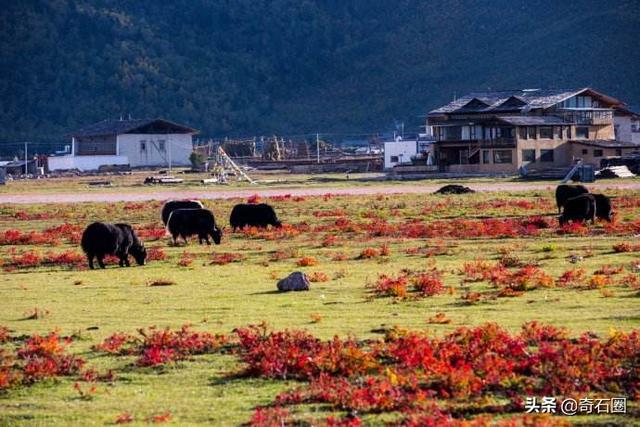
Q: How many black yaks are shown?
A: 7